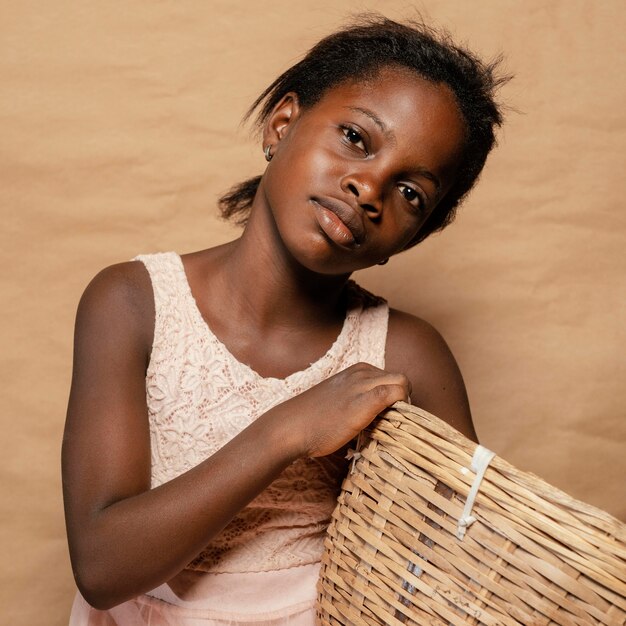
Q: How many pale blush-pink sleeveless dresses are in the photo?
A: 1